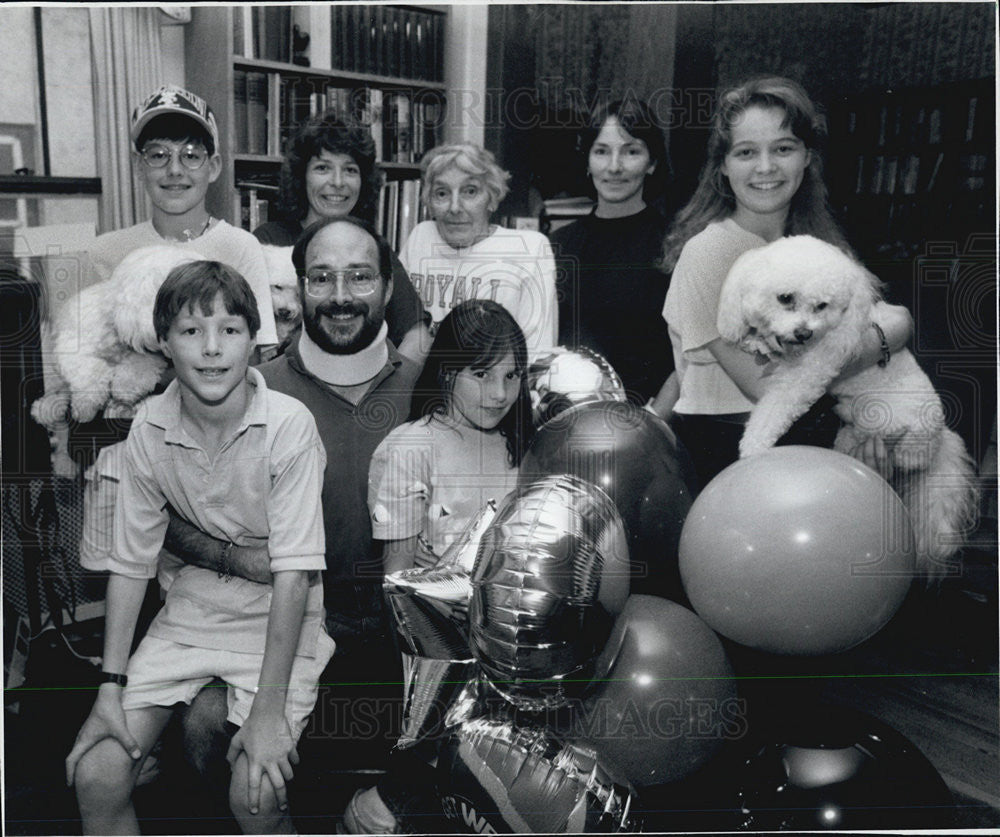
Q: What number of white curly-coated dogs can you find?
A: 3